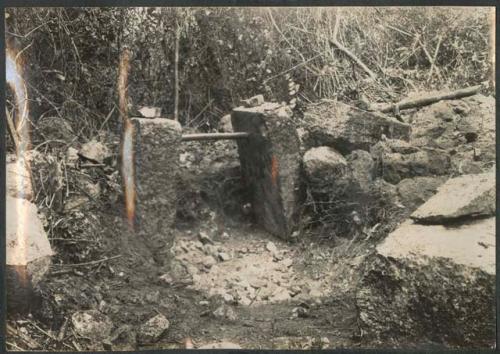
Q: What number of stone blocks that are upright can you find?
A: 2